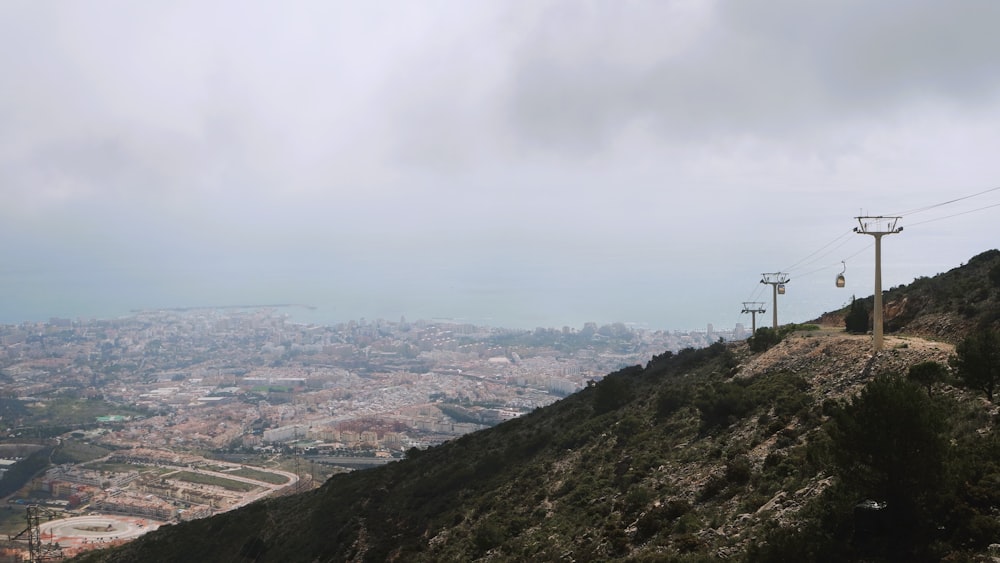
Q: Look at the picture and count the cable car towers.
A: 3